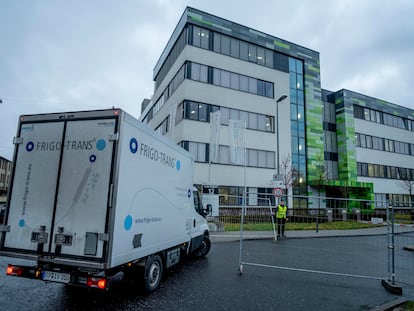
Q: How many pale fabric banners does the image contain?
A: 2